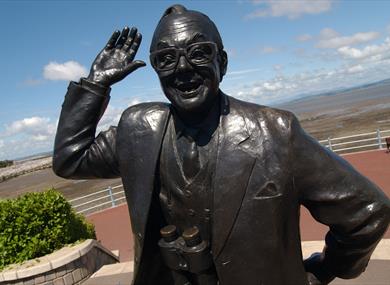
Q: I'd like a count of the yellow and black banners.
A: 0